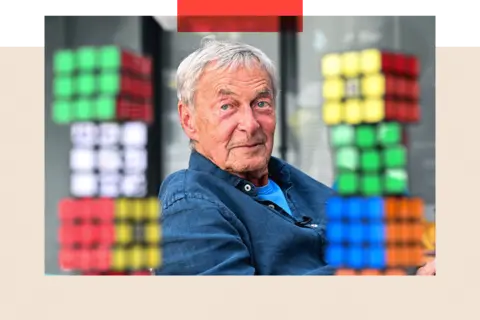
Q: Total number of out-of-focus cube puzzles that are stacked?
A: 6